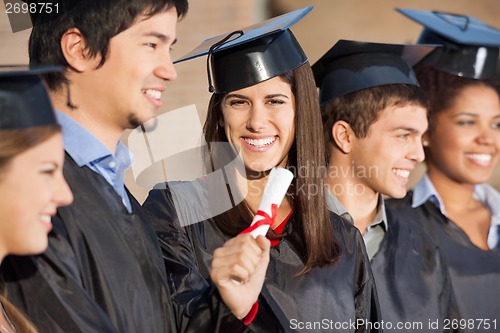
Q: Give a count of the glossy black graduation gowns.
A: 5